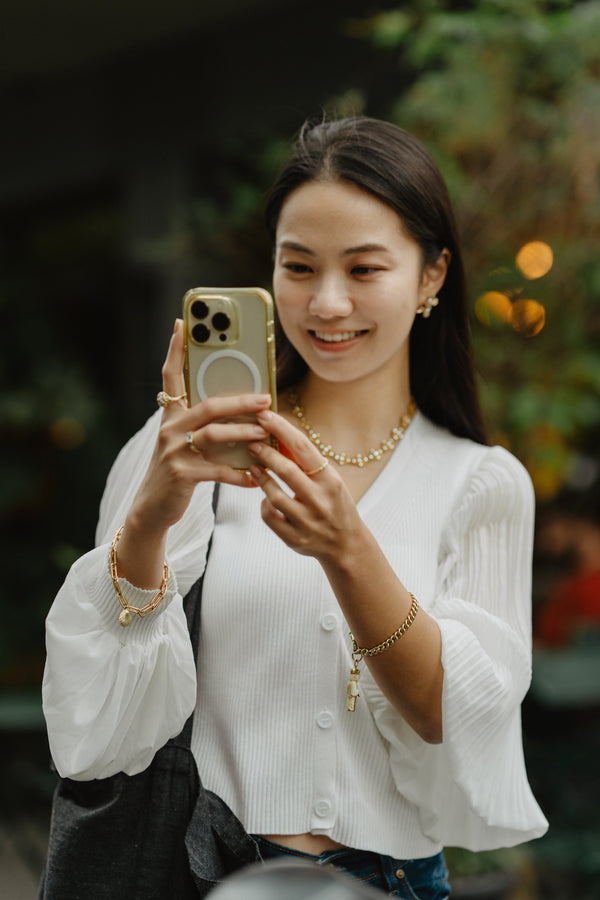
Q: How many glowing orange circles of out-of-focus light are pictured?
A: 3